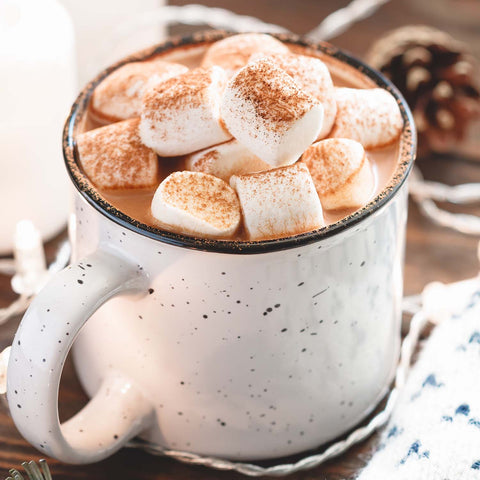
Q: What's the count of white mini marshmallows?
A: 11